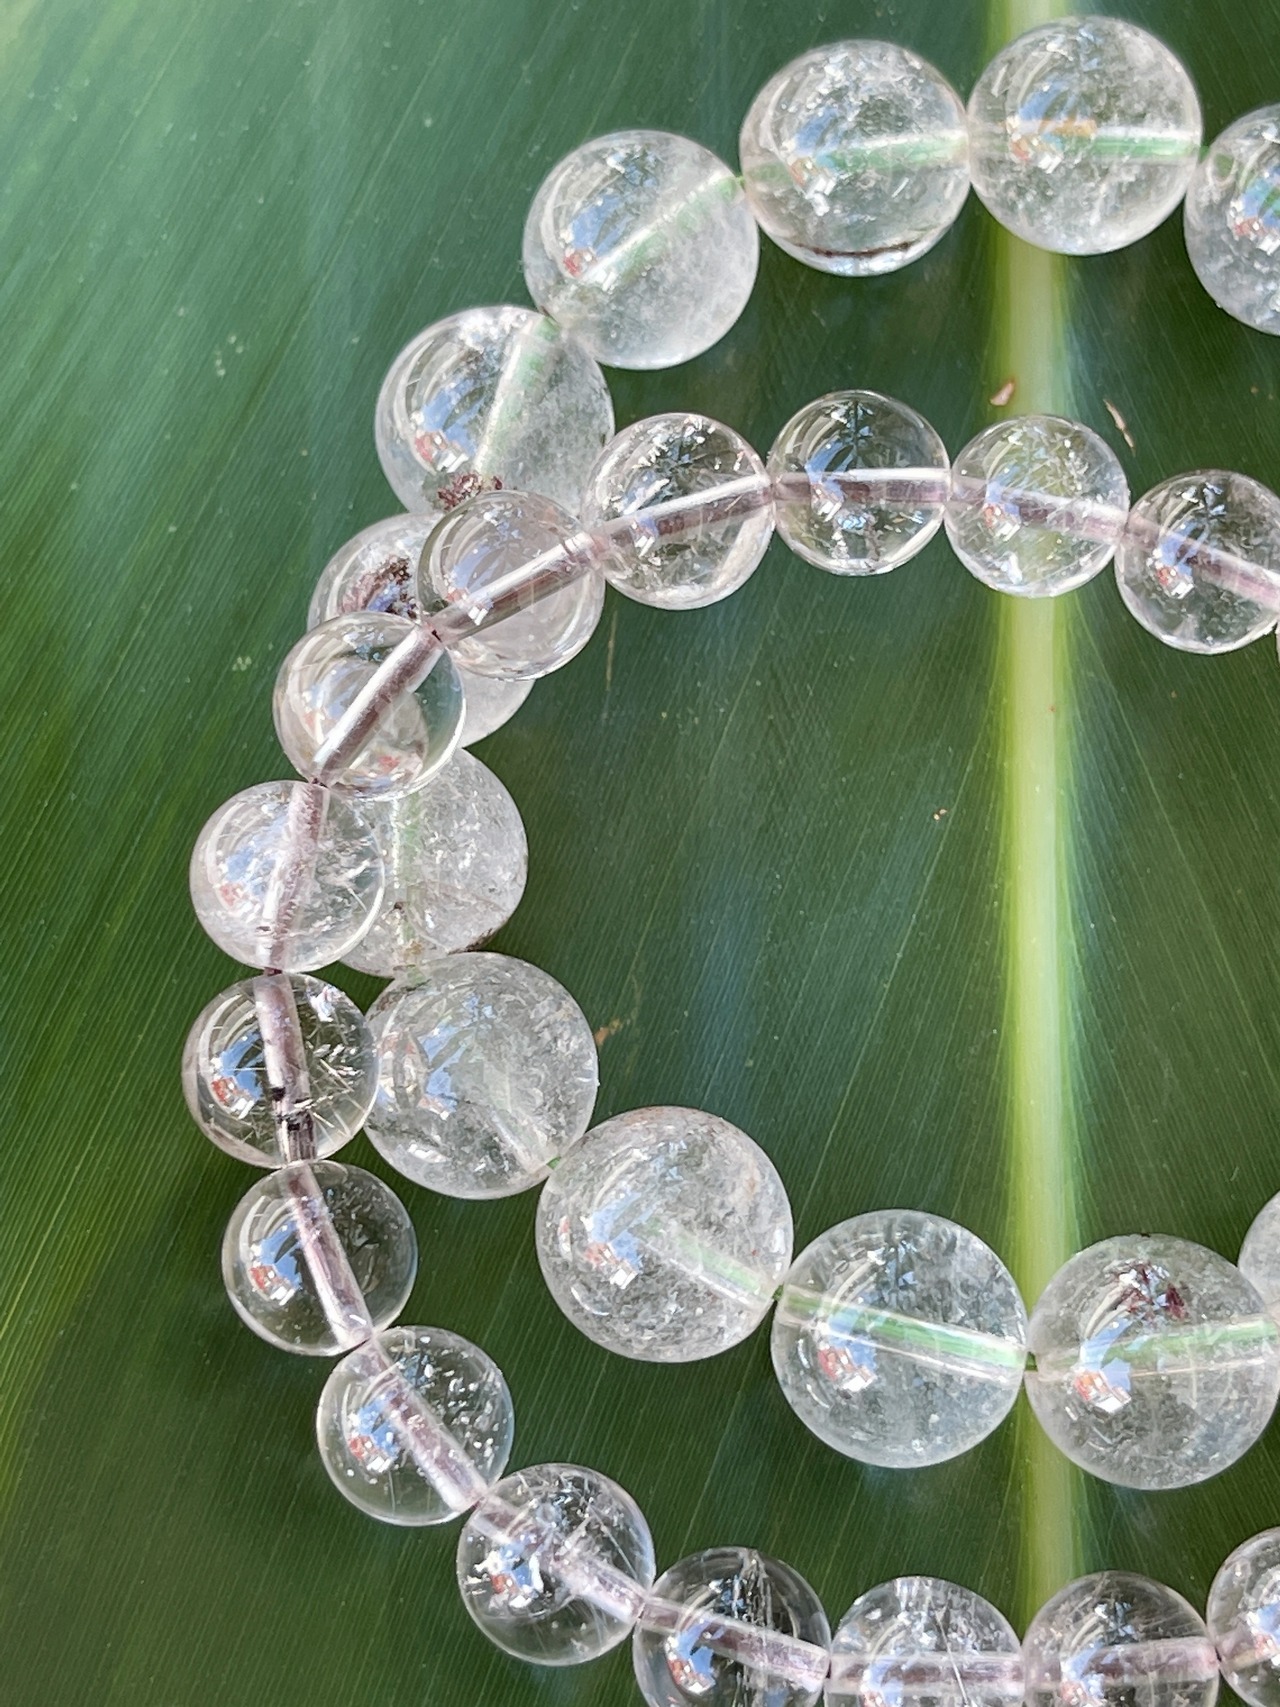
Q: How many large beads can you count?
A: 12